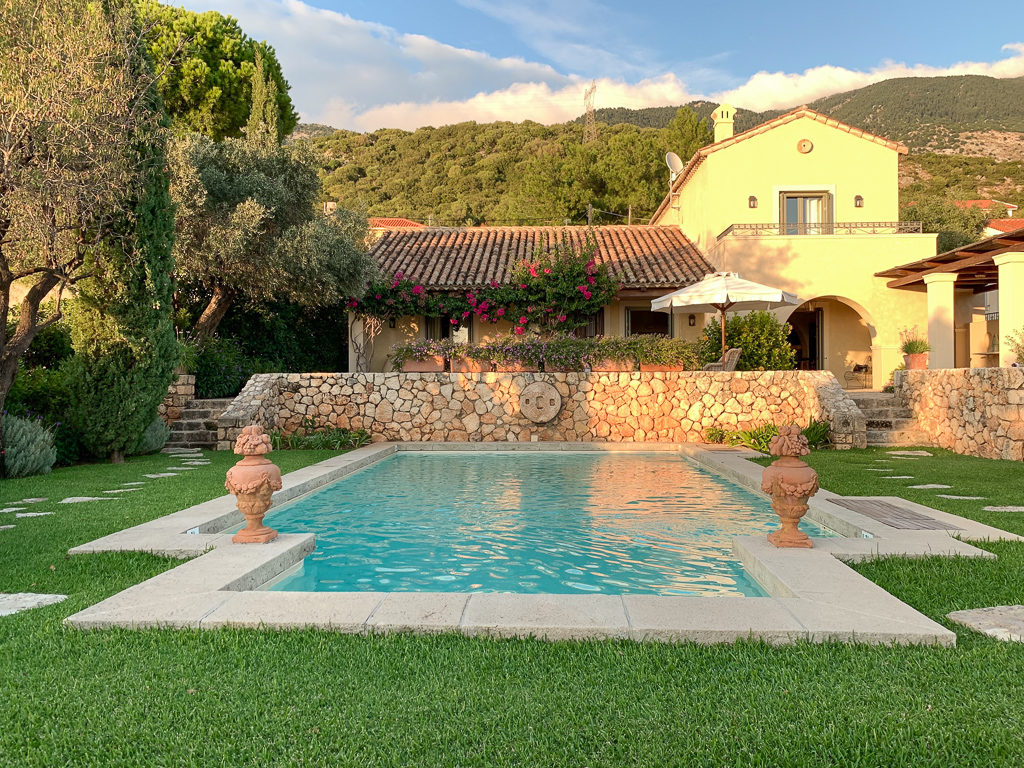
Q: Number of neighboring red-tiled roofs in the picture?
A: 3